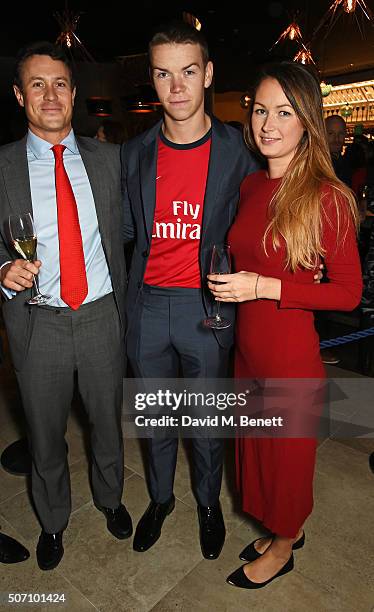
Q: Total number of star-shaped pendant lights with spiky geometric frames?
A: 4